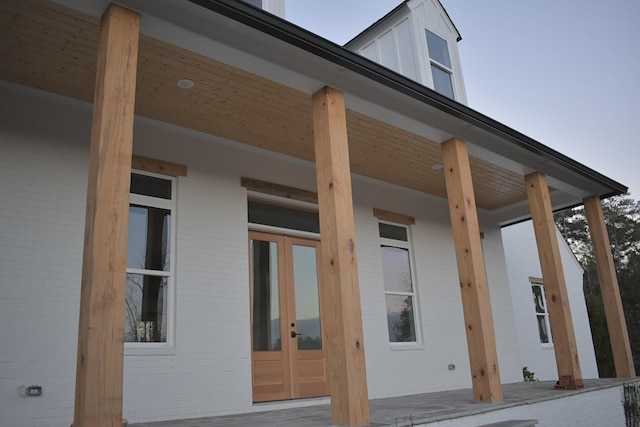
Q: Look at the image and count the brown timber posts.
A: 5